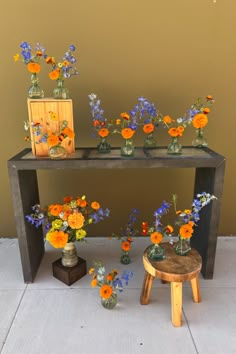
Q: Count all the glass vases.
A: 12